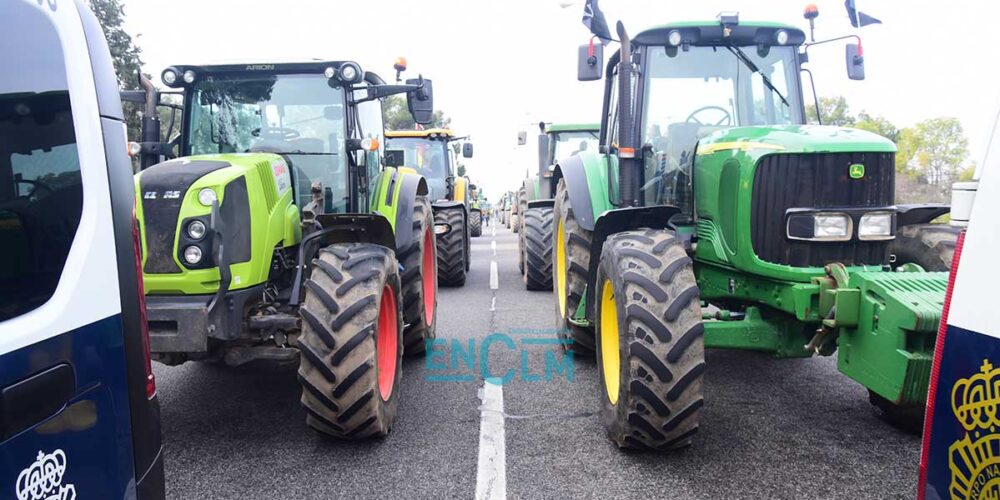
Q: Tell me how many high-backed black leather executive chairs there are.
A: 0